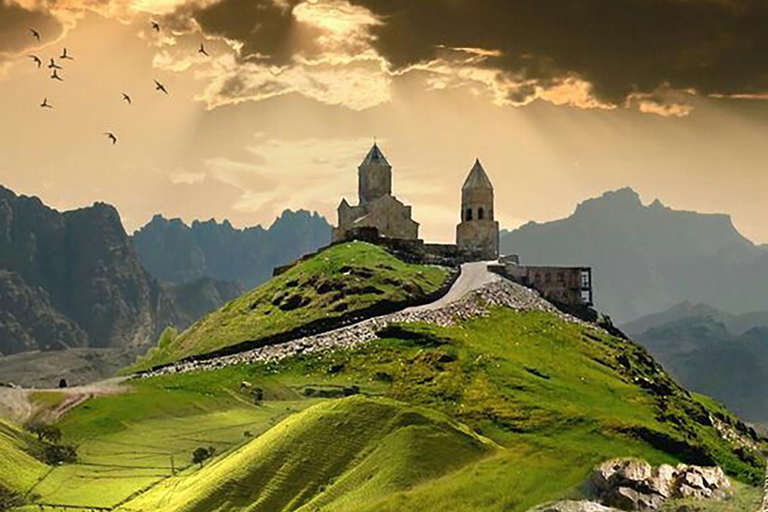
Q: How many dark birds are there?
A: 11